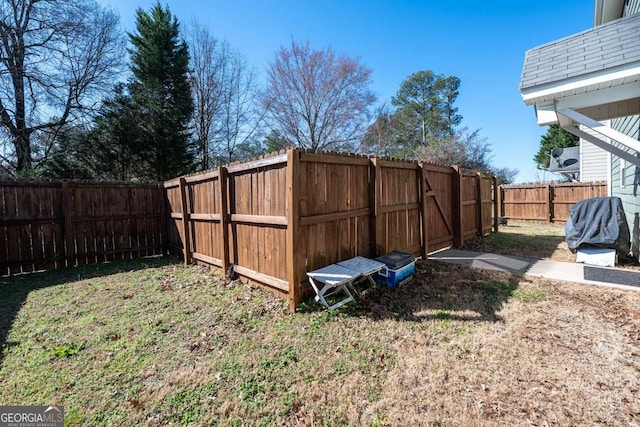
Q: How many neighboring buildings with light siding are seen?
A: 1